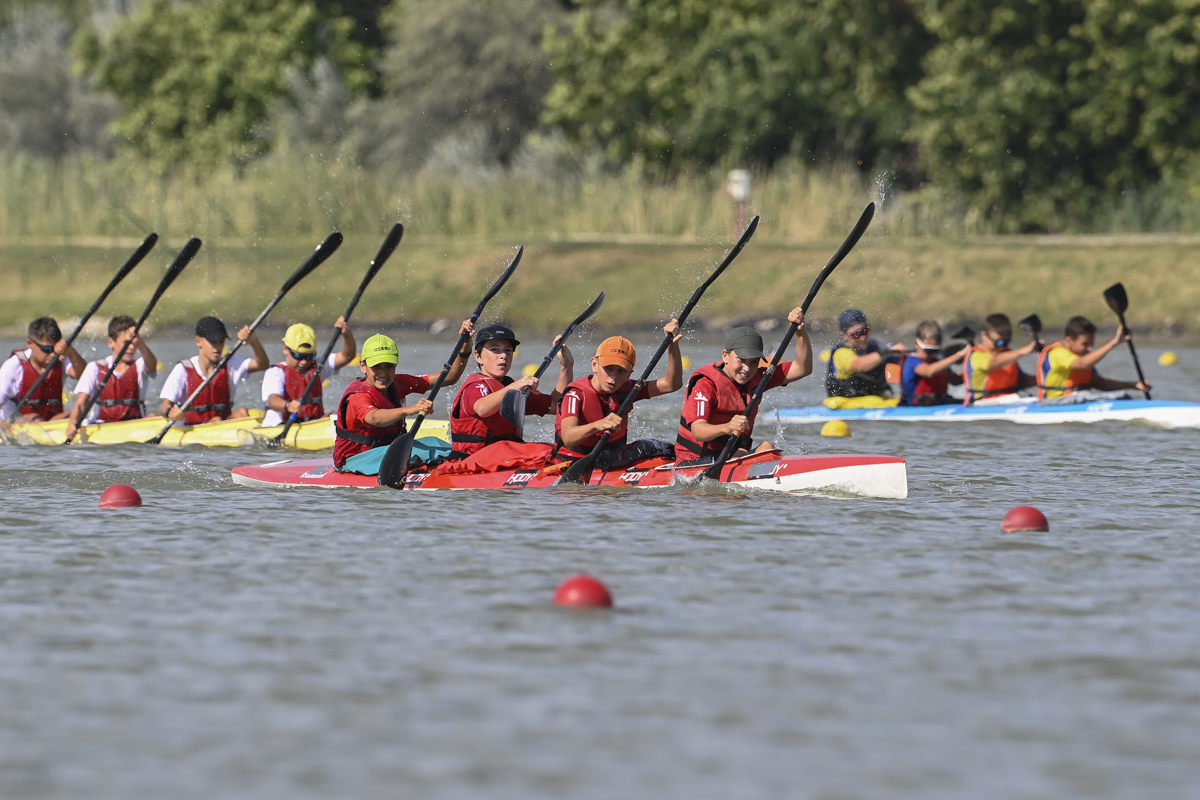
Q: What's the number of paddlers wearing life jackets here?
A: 12